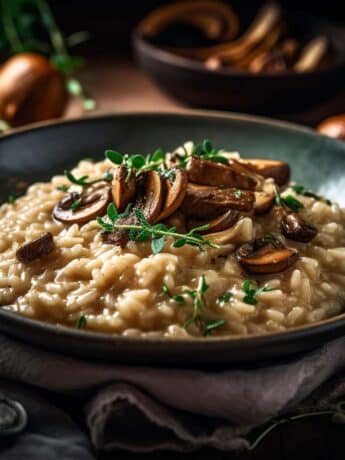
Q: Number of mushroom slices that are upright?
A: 3